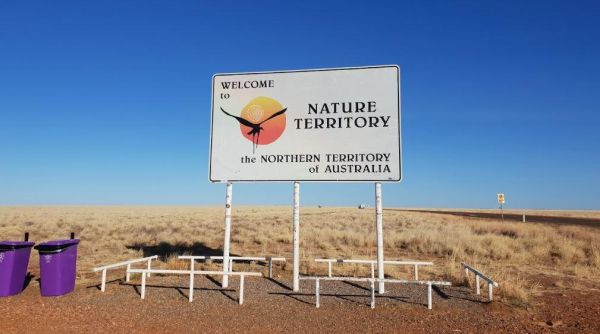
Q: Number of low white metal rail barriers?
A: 6